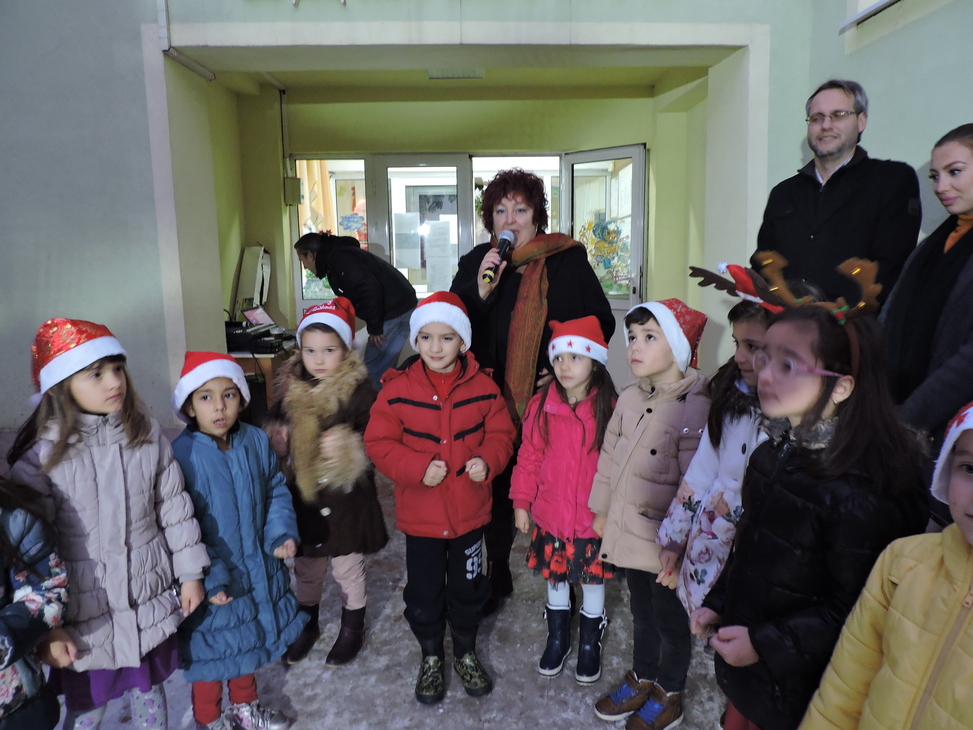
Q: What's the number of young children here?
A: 10